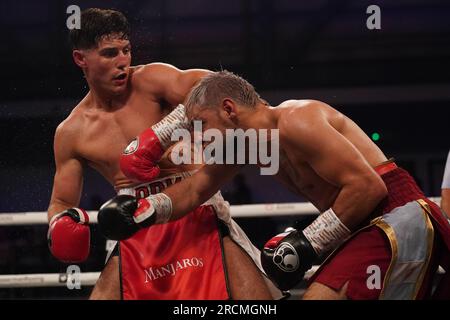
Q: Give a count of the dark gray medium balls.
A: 0